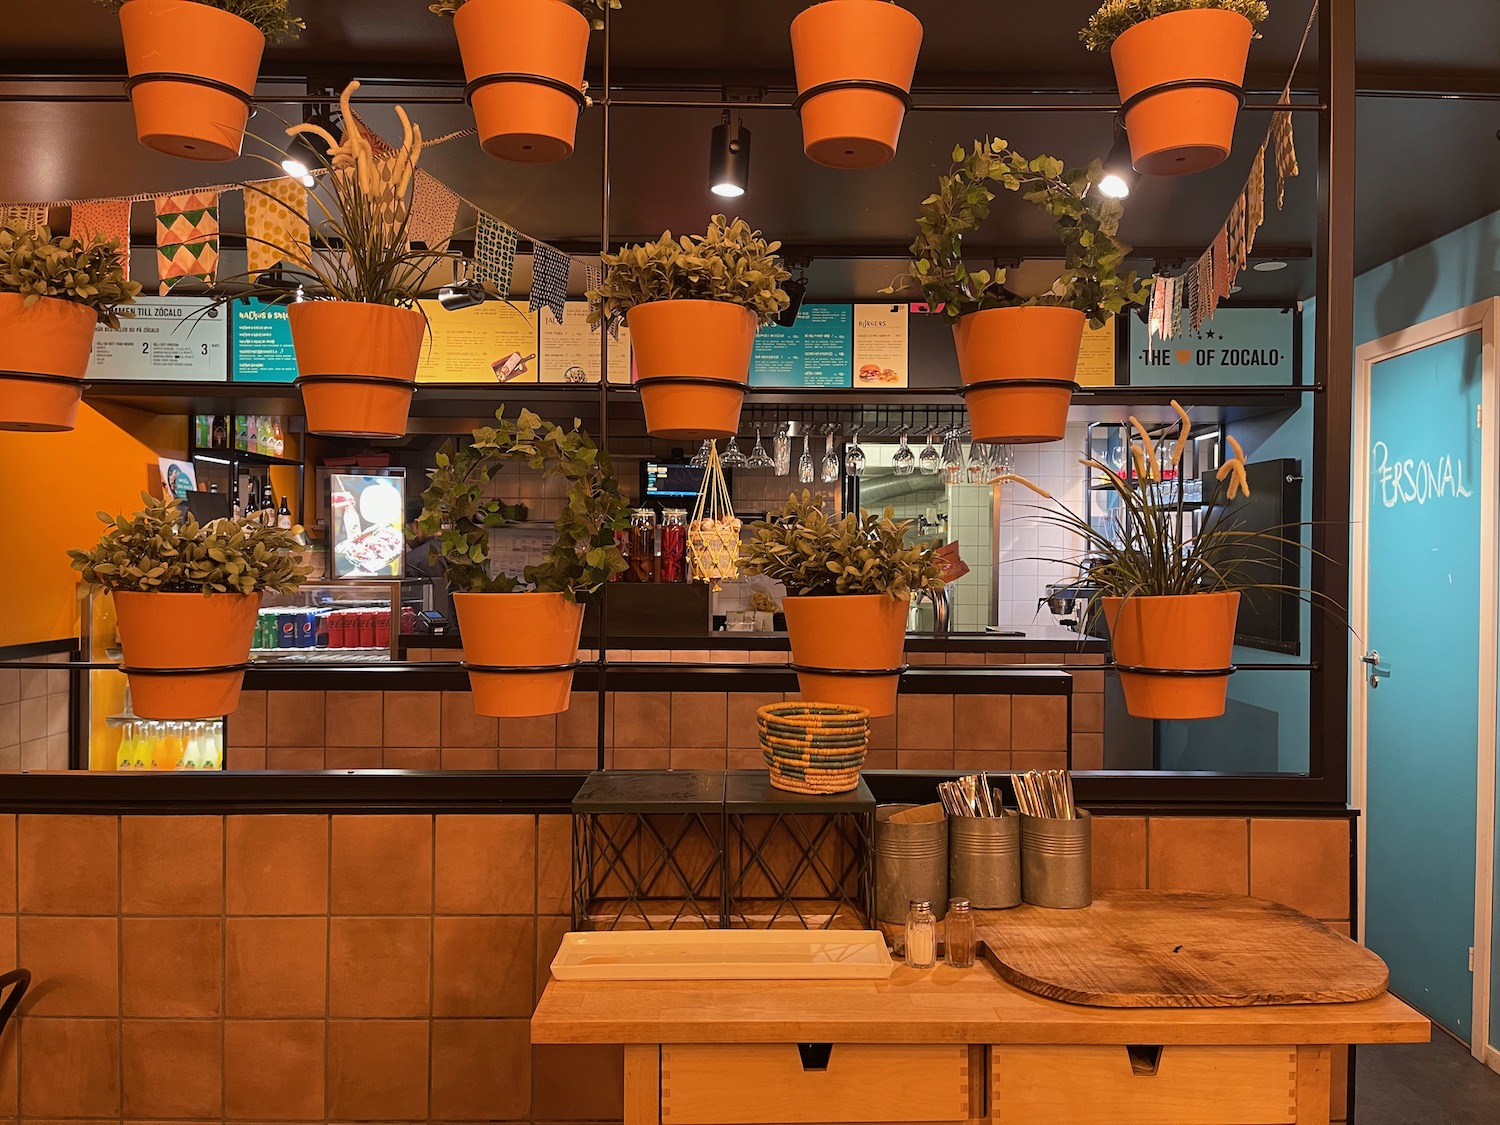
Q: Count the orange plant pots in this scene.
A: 12